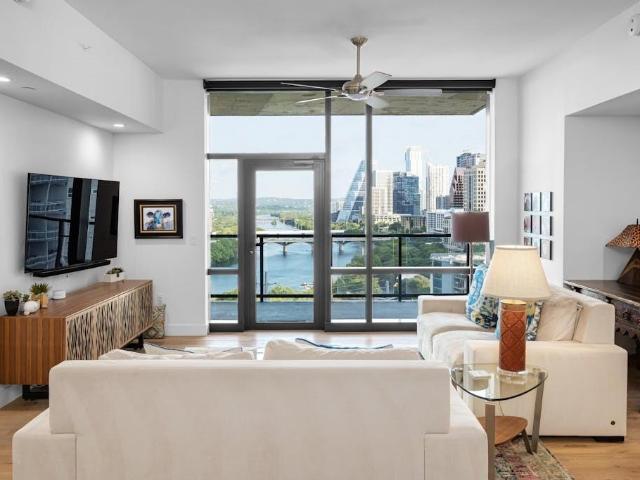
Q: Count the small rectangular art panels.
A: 9